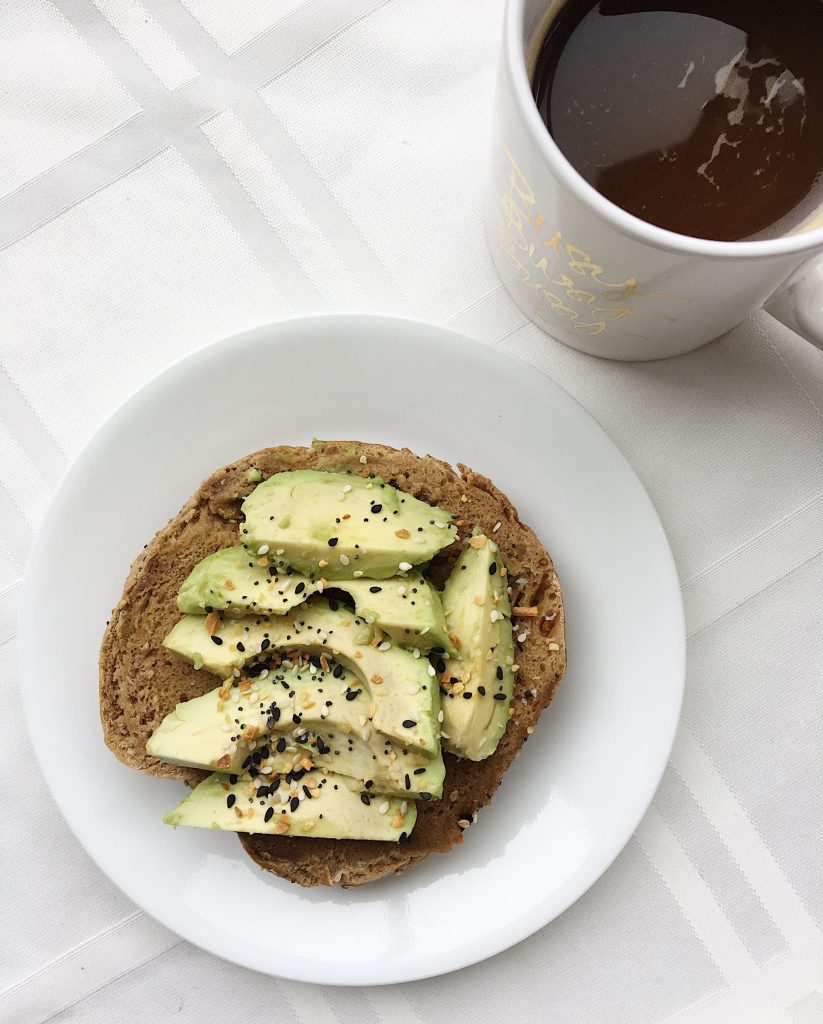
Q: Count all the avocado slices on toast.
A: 6